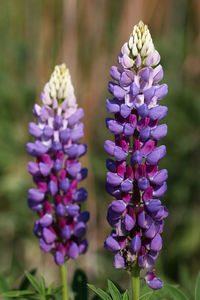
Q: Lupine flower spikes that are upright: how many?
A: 2